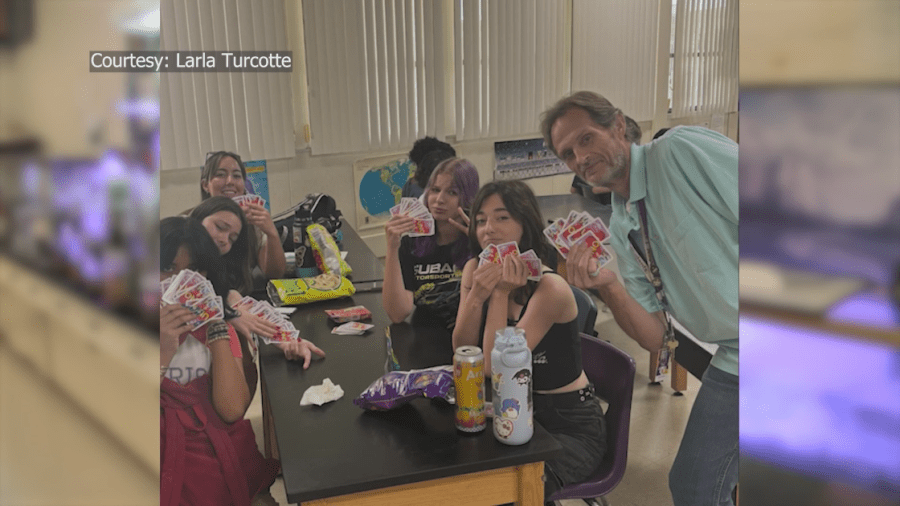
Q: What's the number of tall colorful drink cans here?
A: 1